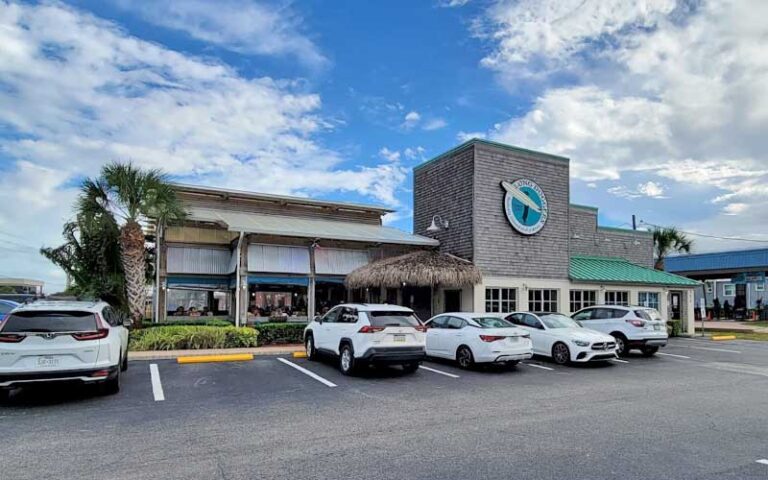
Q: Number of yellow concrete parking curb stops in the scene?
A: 3